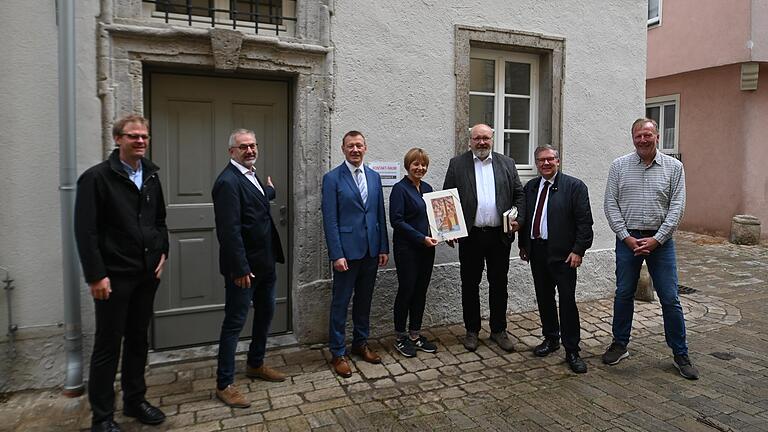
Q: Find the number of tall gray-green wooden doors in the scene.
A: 1